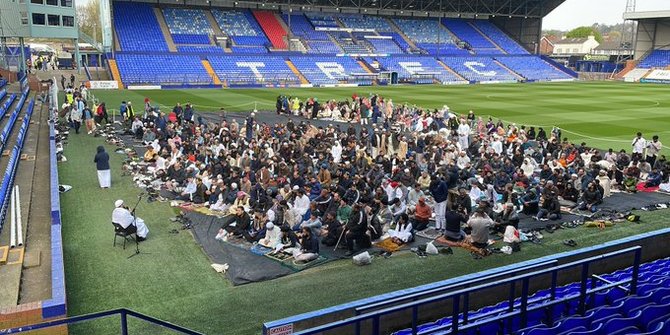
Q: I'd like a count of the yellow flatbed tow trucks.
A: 0